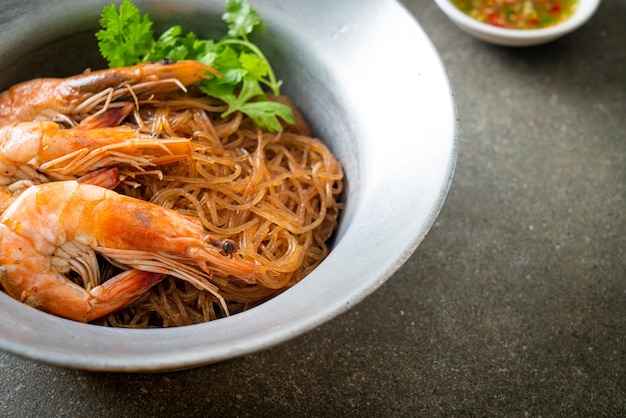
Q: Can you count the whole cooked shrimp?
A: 3